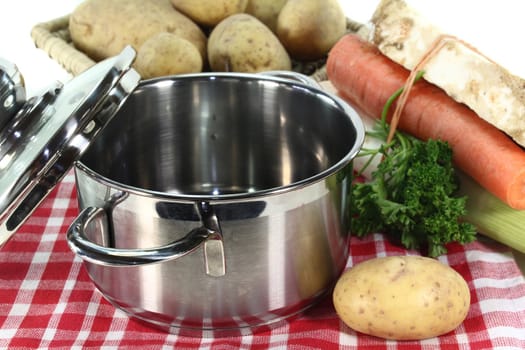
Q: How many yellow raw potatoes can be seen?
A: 7